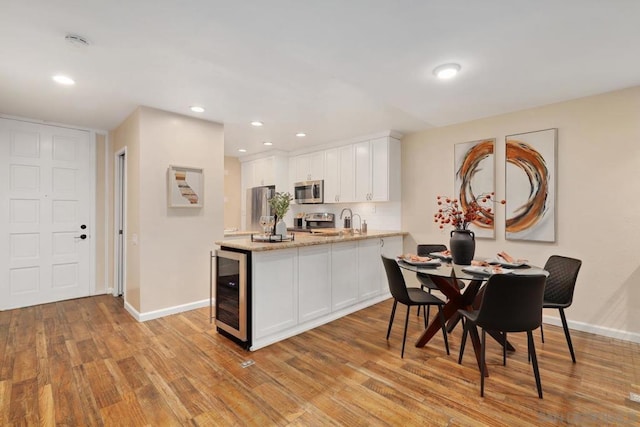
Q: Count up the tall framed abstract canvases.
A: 2